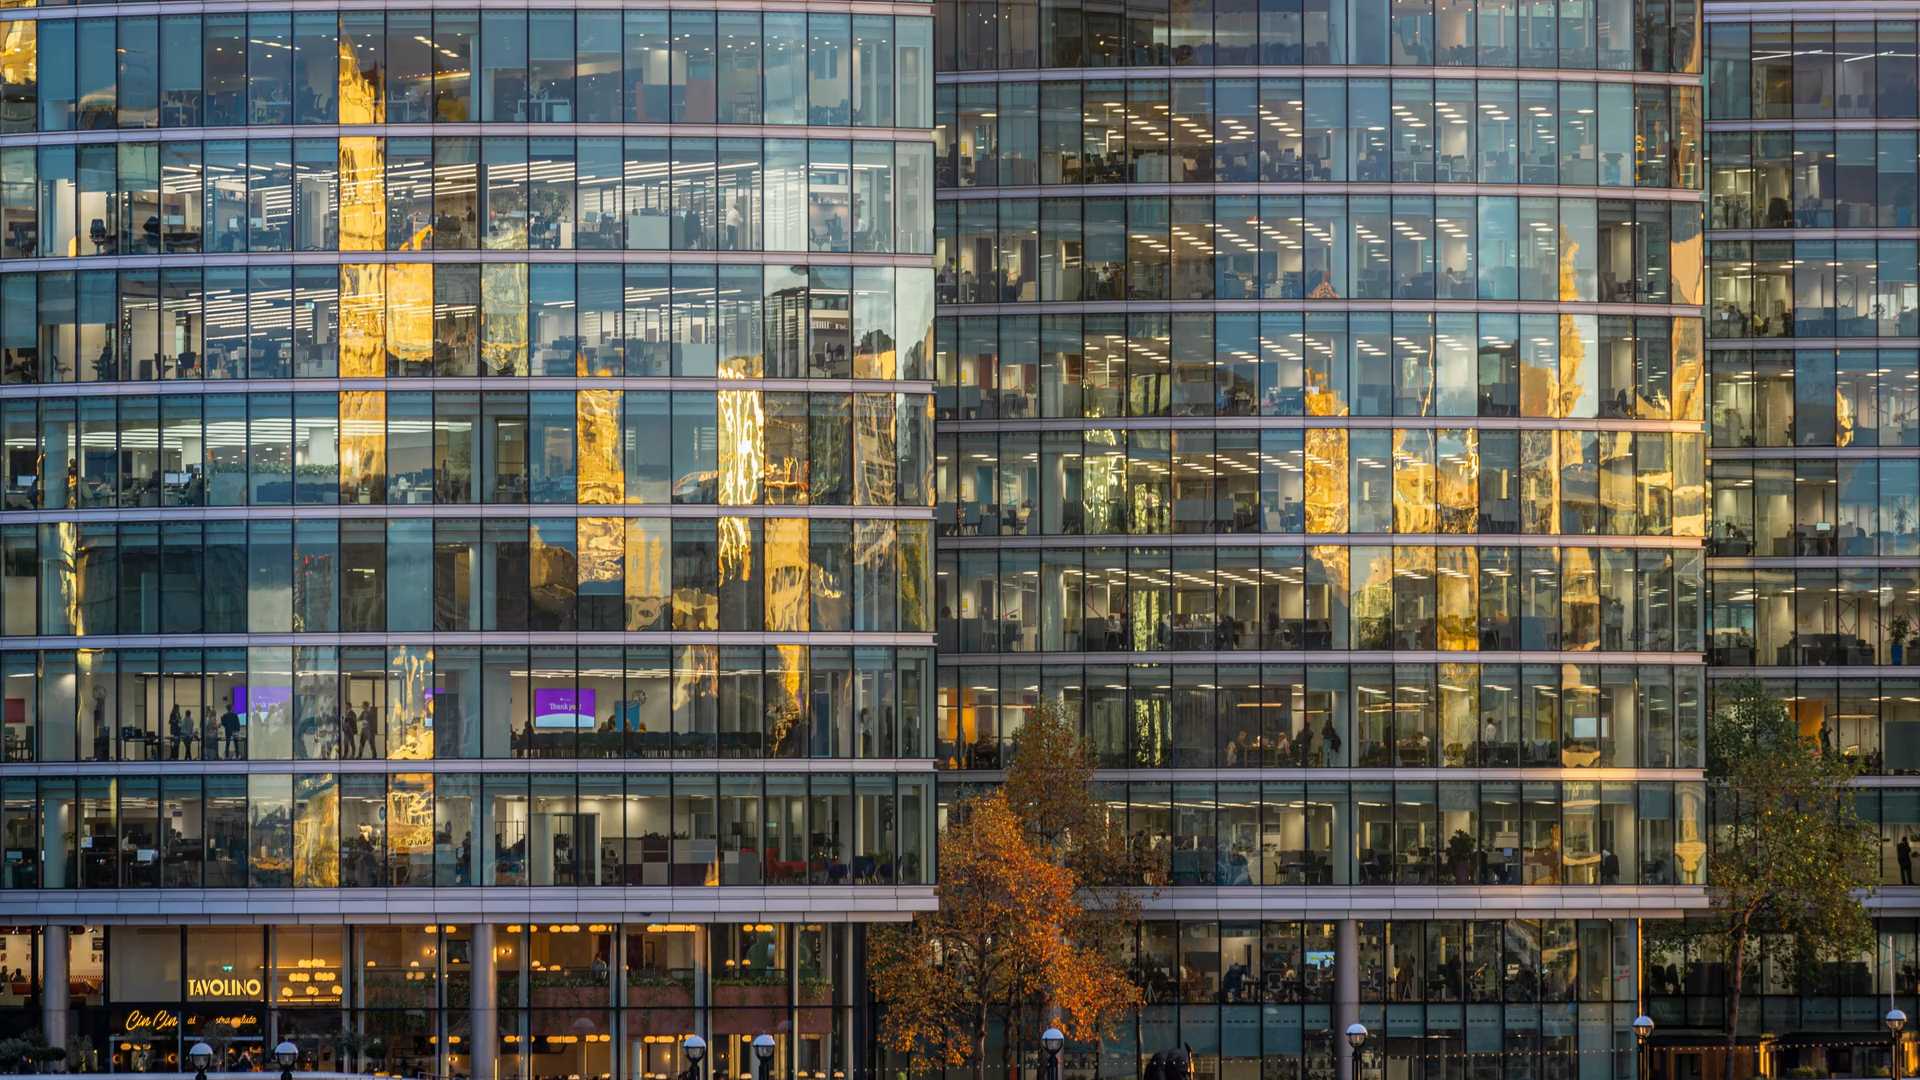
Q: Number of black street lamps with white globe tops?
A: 8